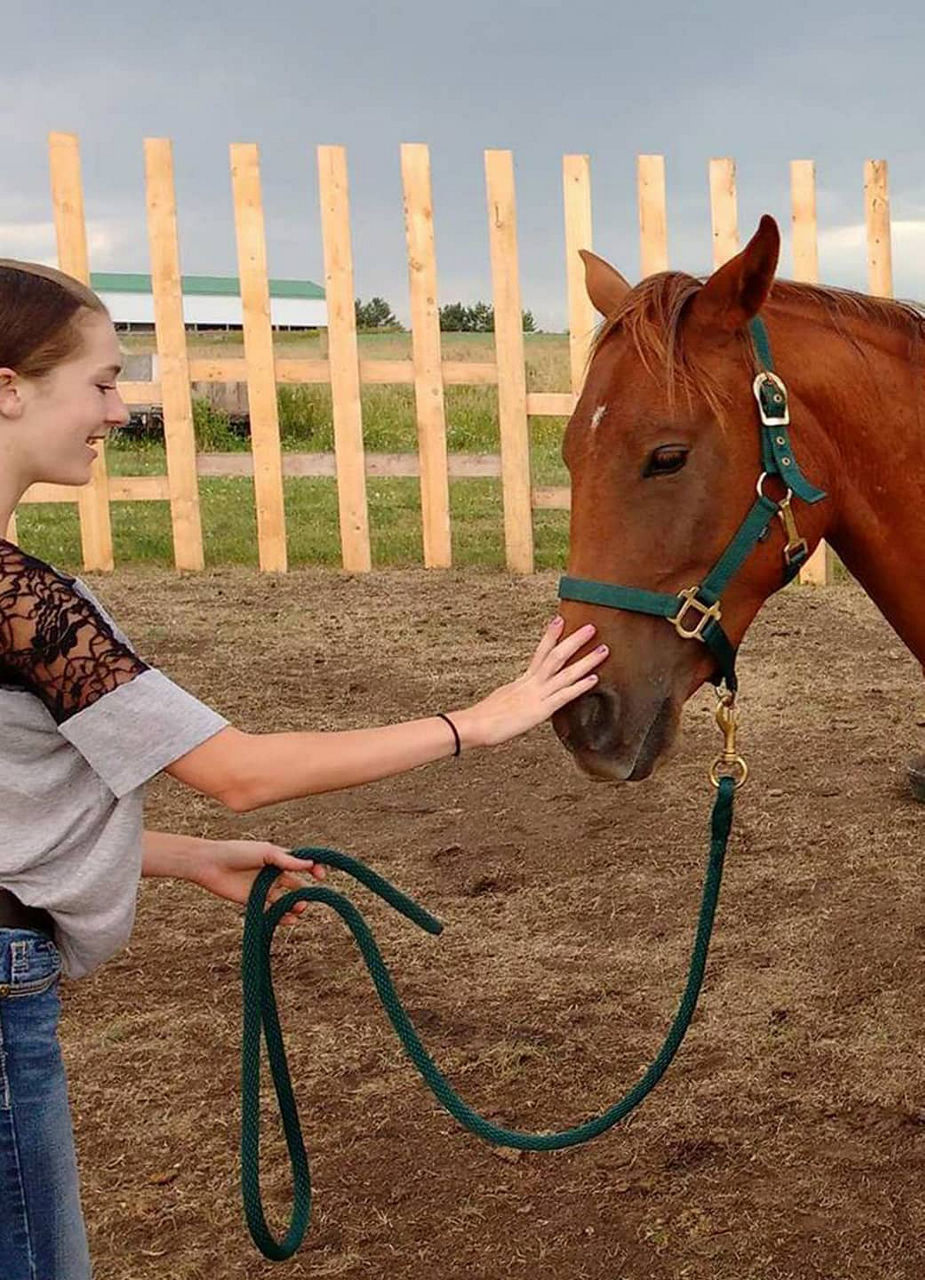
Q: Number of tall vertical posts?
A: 11